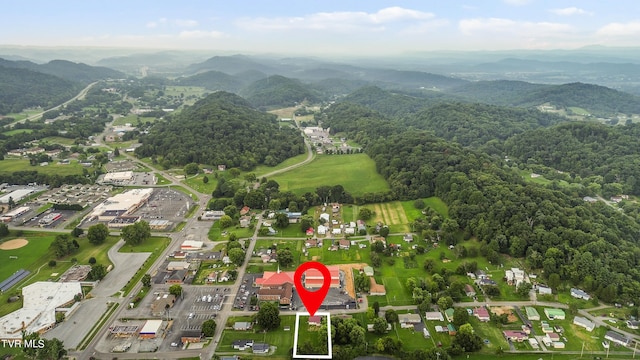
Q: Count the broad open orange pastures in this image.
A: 0